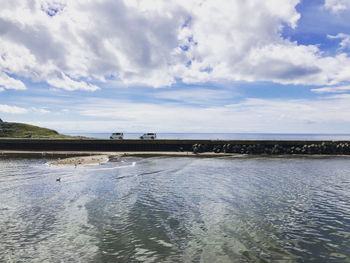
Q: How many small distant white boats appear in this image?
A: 0